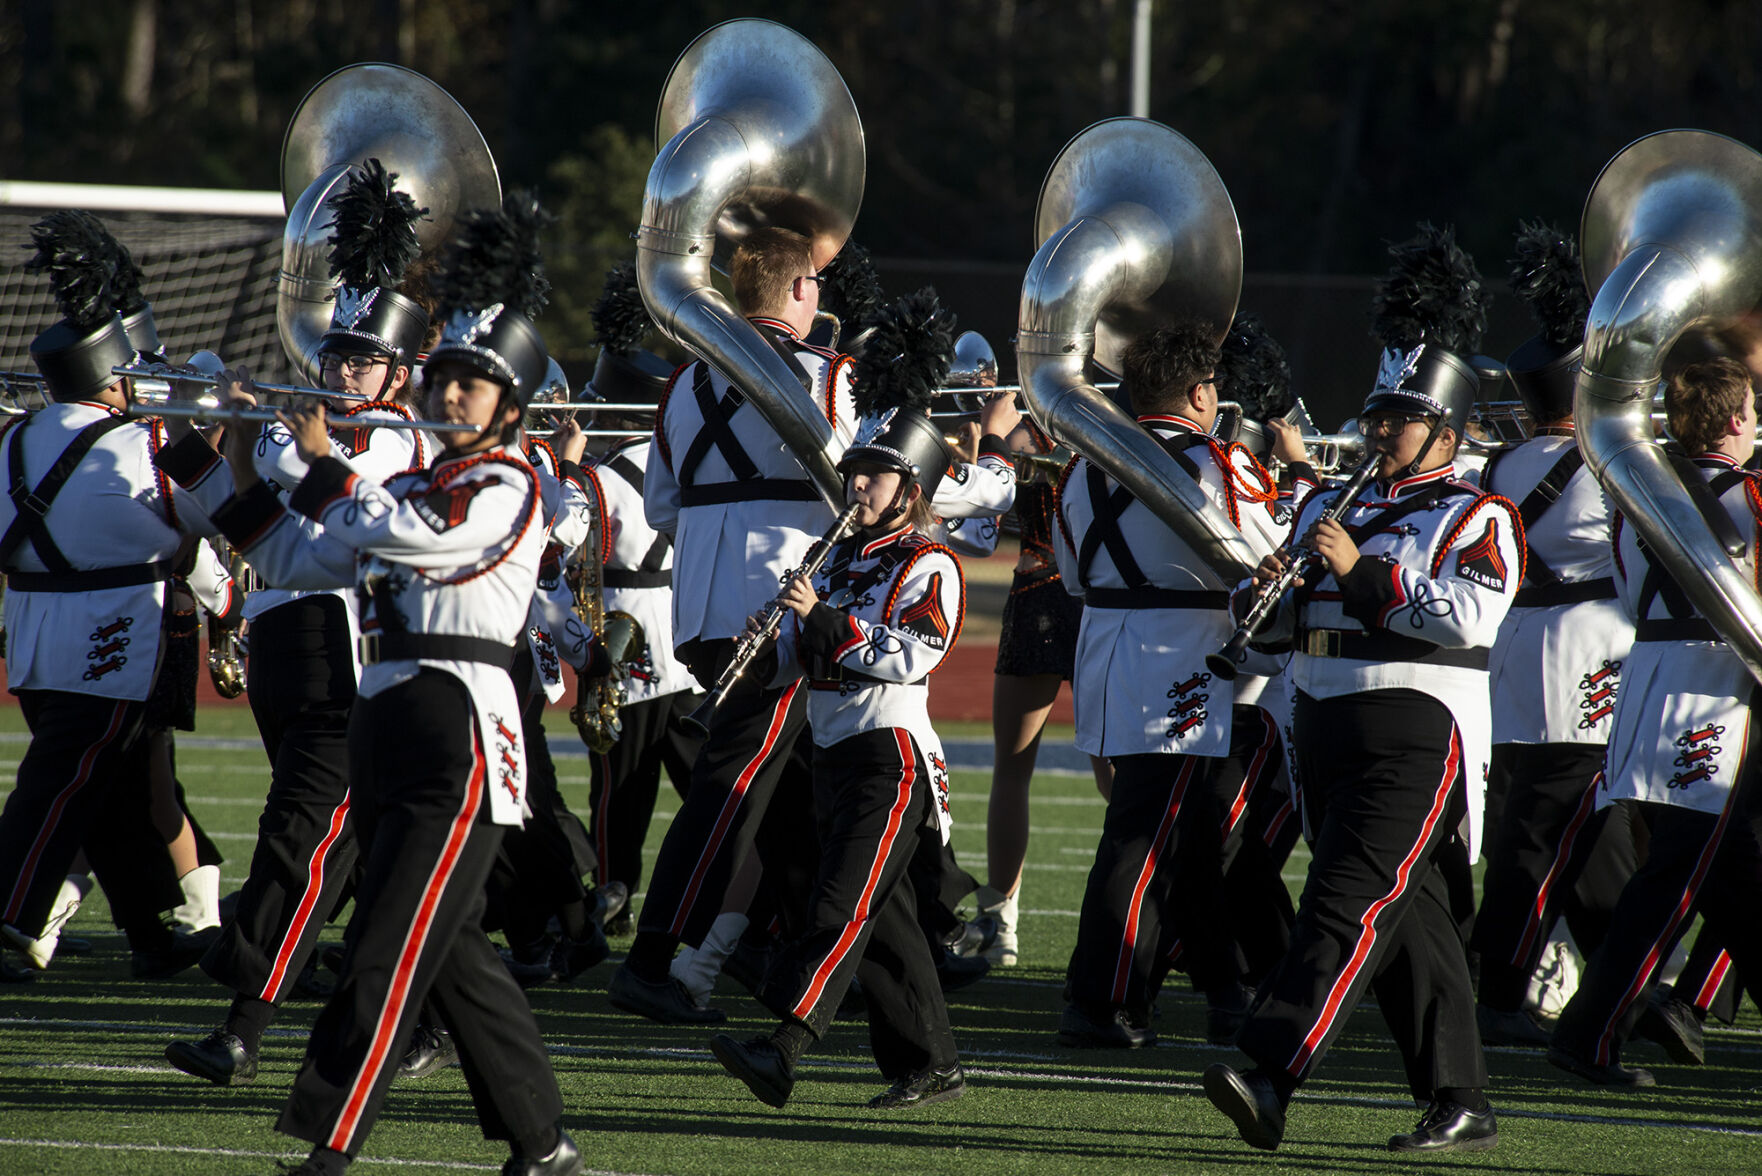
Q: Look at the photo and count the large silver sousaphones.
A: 4